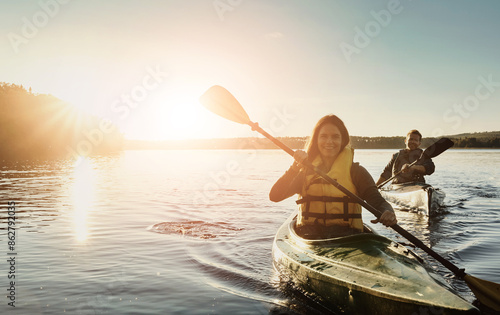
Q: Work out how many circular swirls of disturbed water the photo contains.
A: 1